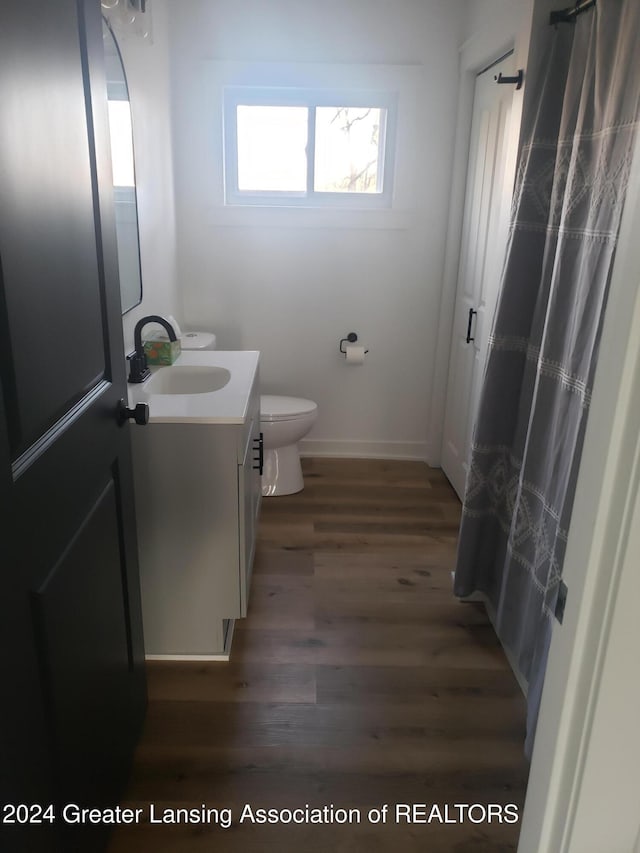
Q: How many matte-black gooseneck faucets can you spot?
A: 1